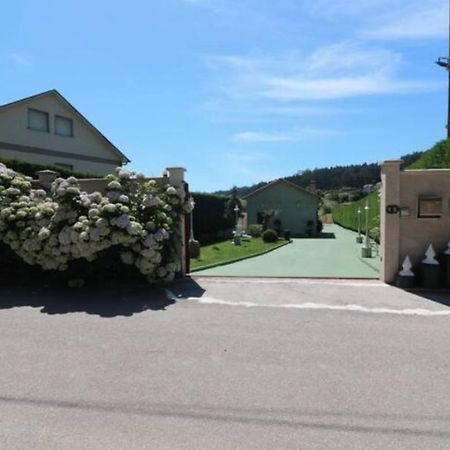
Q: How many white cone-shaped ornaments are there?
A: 3